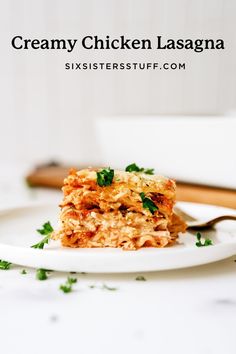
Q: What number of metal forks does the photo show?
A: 1